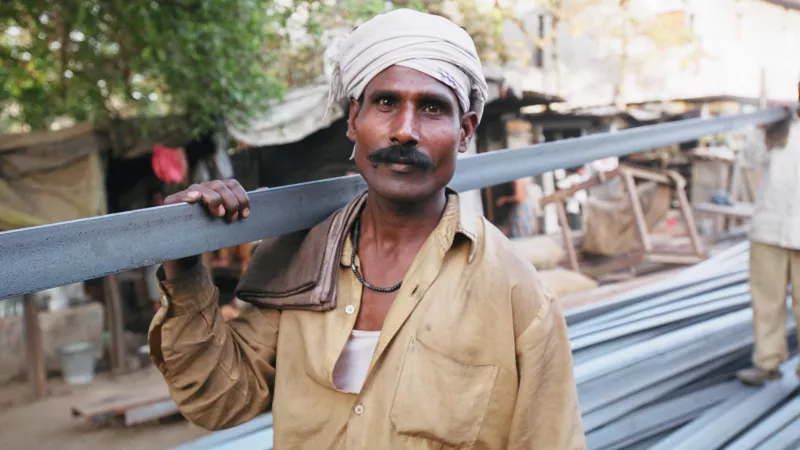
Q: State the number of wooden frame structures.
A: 1